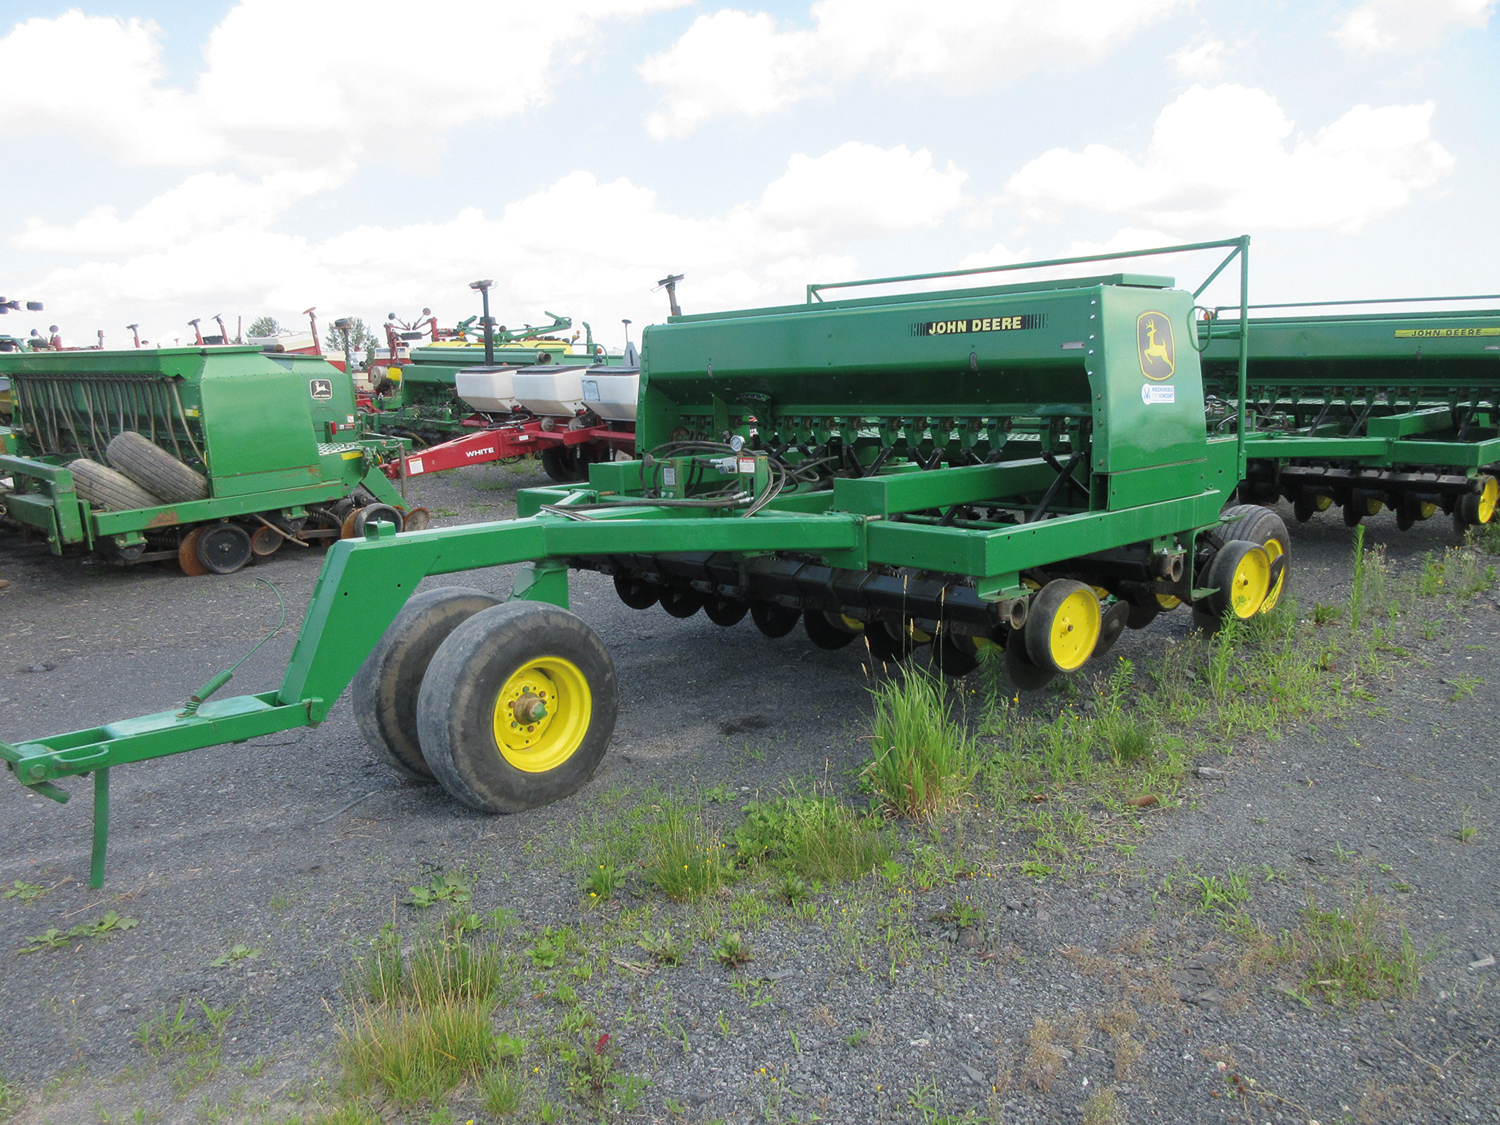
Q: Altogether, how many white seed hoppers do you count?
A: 3